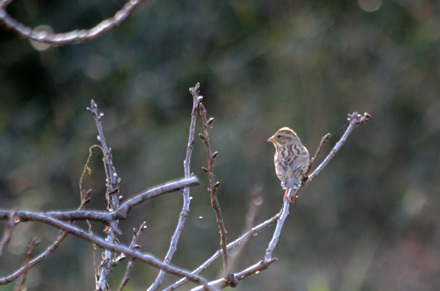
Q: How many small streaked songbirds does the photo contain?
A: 1